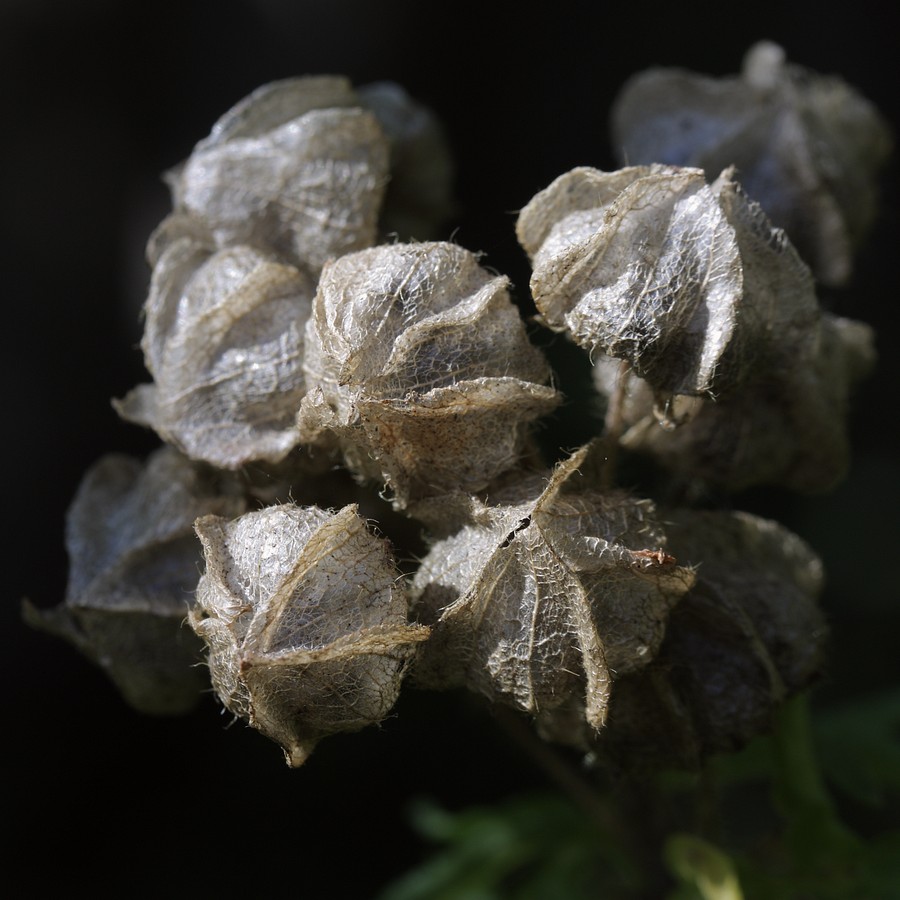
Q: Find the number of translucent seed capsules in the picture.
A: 11